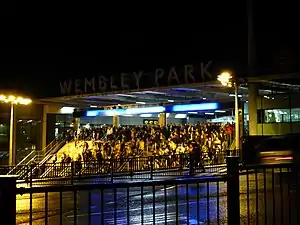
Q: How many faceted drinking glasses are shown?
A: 0